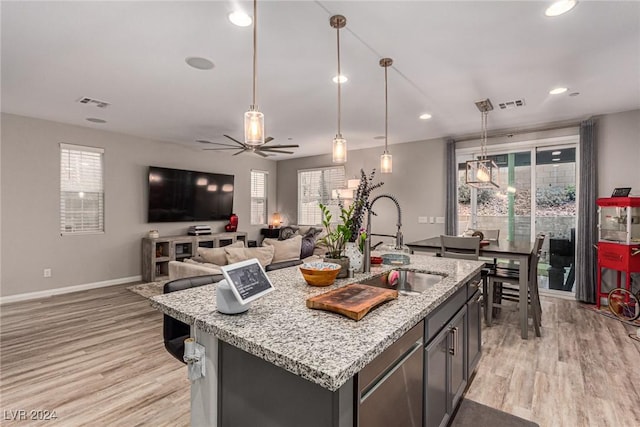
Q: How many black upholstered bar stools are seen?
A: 2